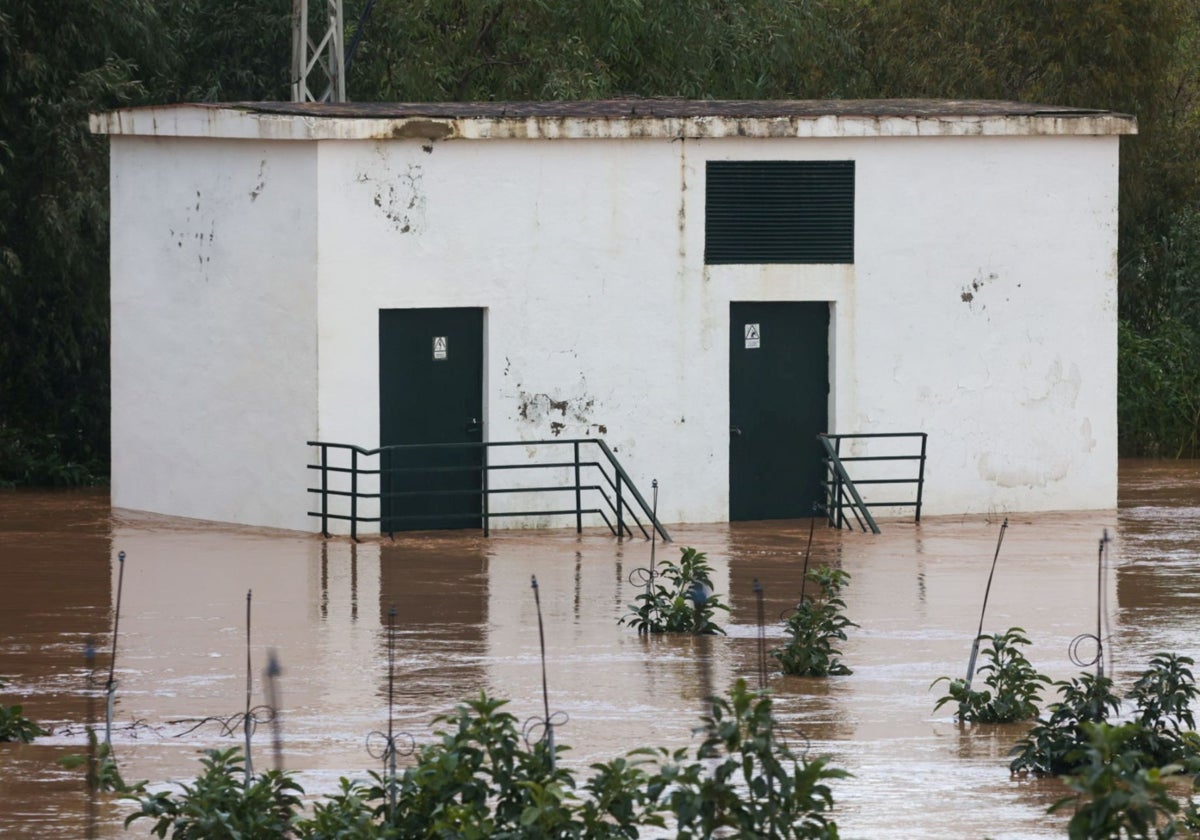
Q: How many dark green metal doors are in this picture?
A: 2